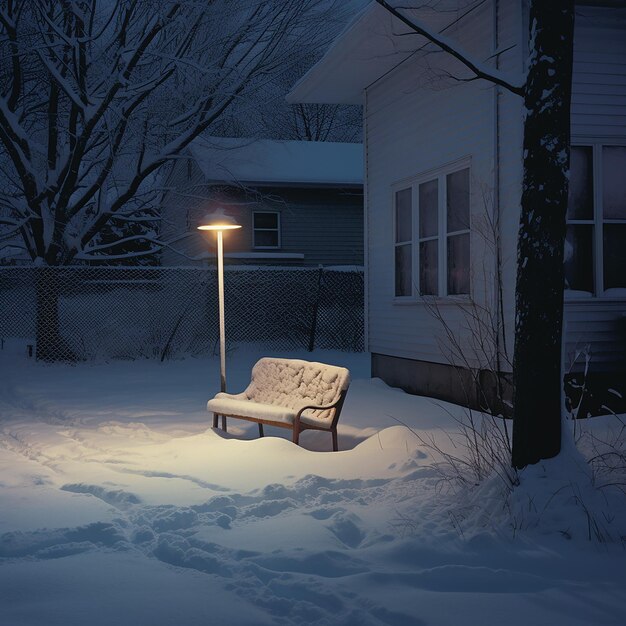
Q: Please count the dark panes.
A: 12